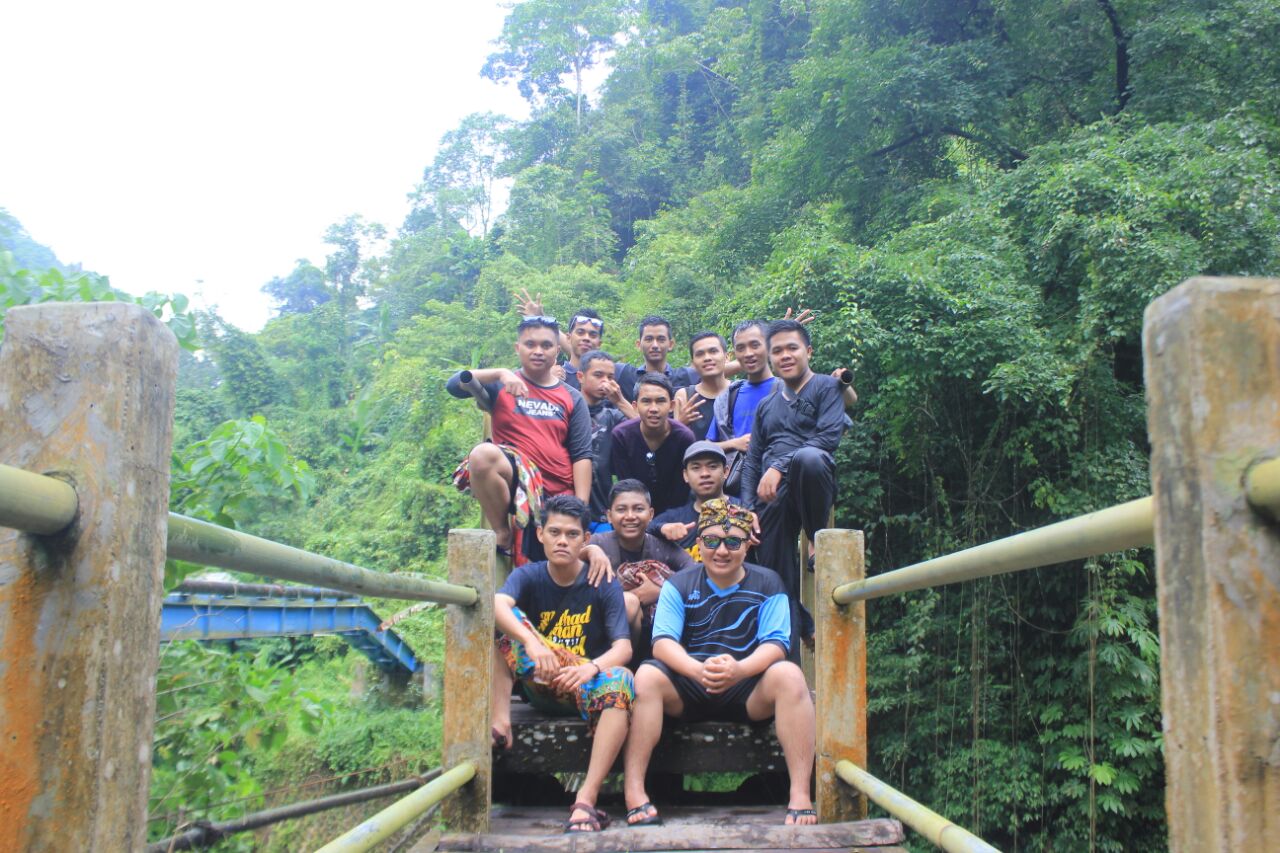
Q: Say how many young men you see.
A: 12